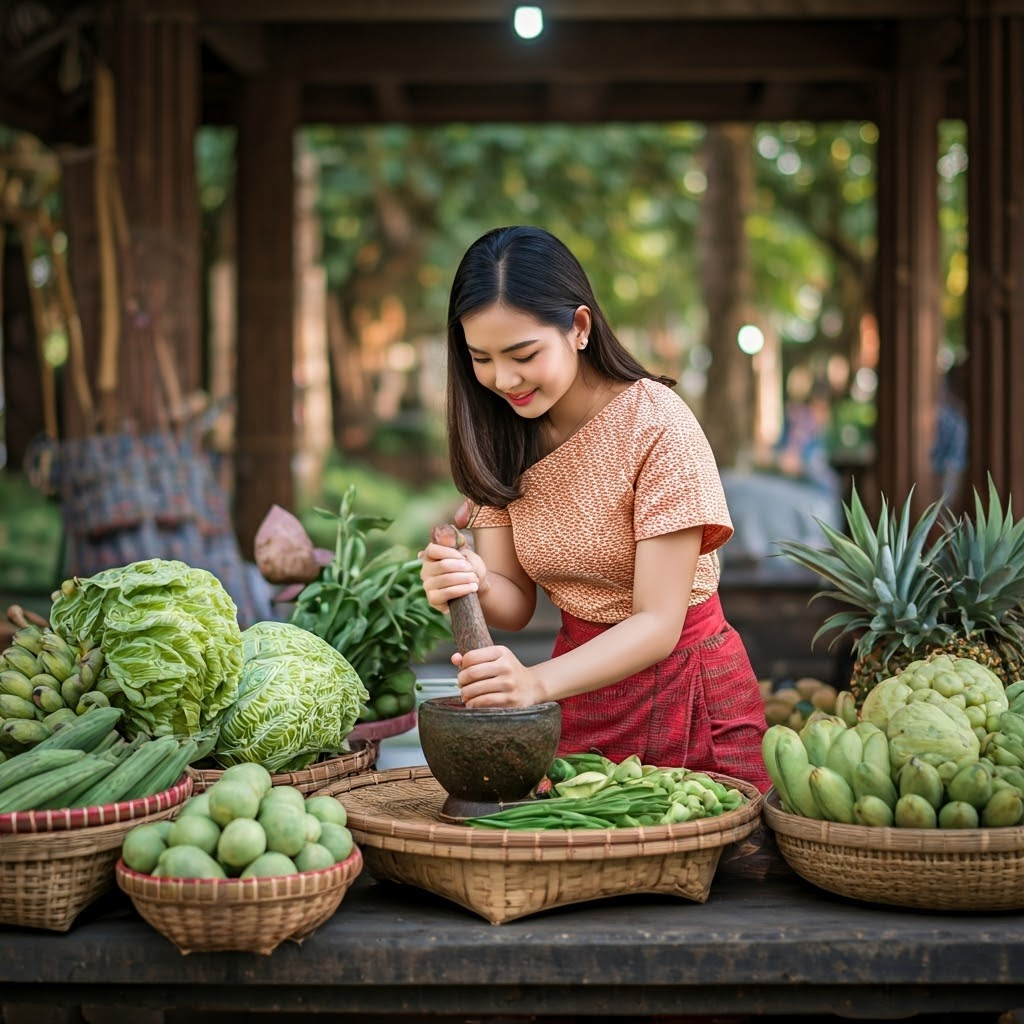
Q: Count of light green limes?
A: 15